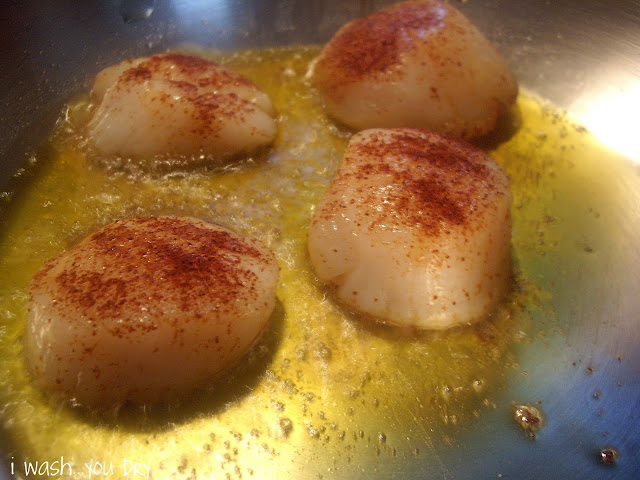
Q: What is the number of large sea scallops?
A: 4